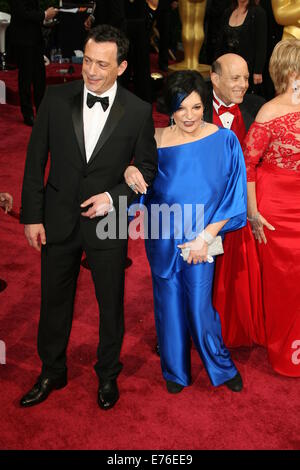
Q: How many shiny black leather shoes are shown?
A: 2